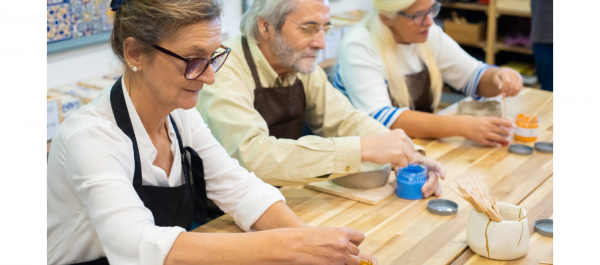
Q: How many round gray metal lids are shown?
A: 4